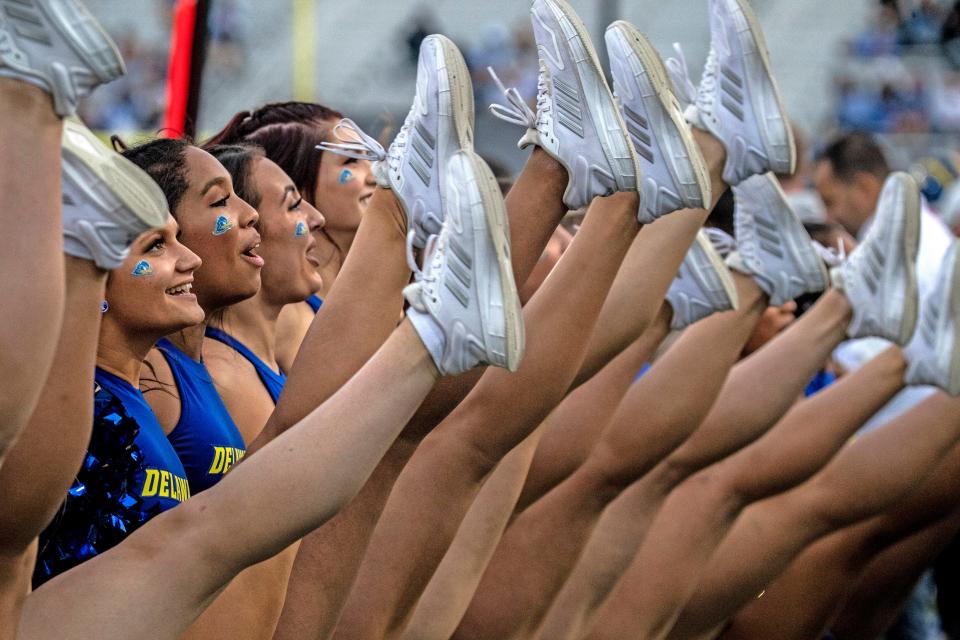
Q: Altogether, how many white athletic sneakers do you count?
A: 11